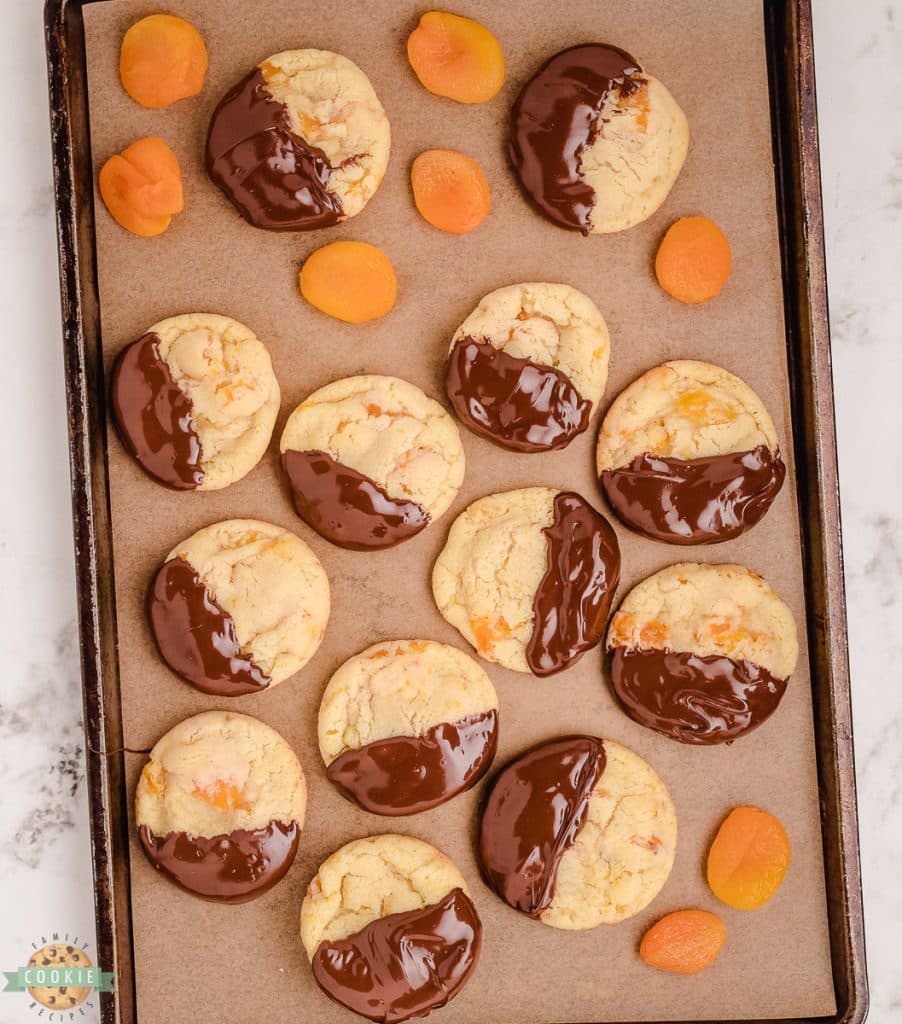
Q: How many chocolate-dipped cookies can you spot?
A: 13